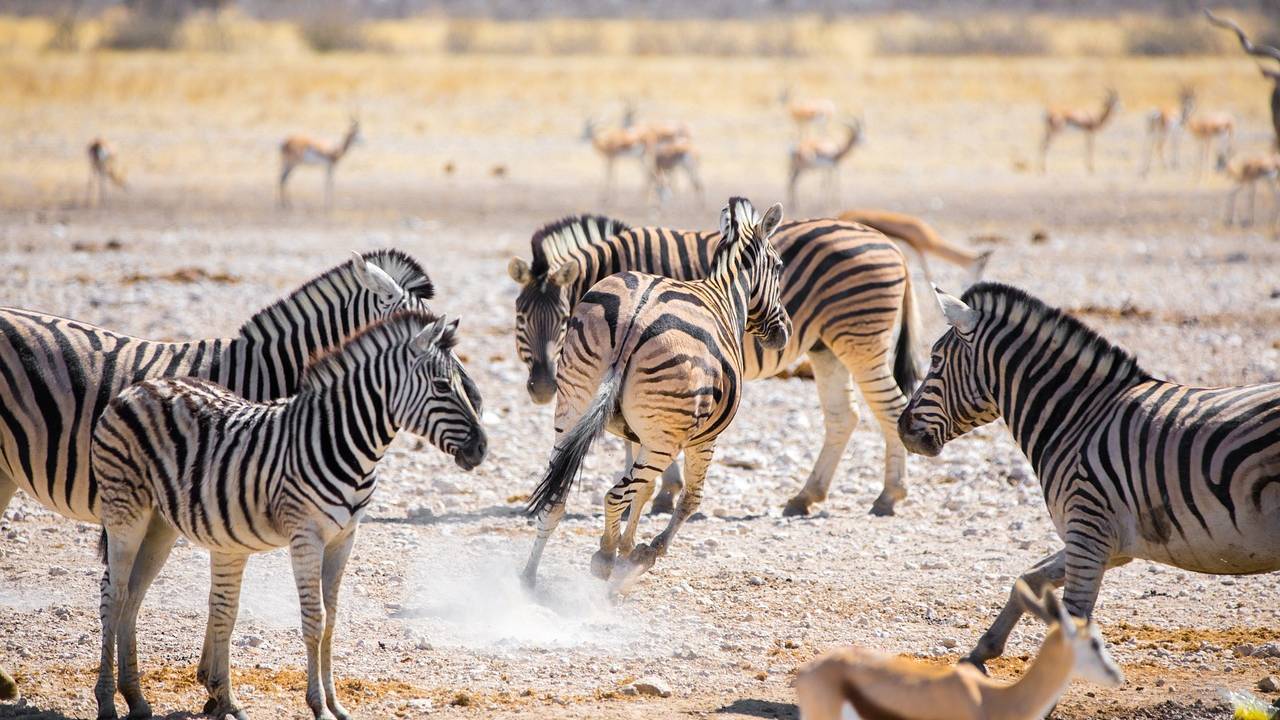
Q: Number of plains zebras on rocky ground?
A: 5